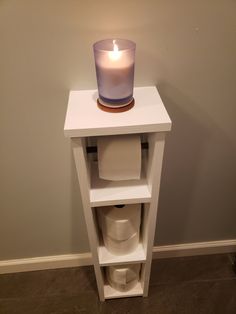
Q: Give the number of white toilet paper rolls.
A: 3